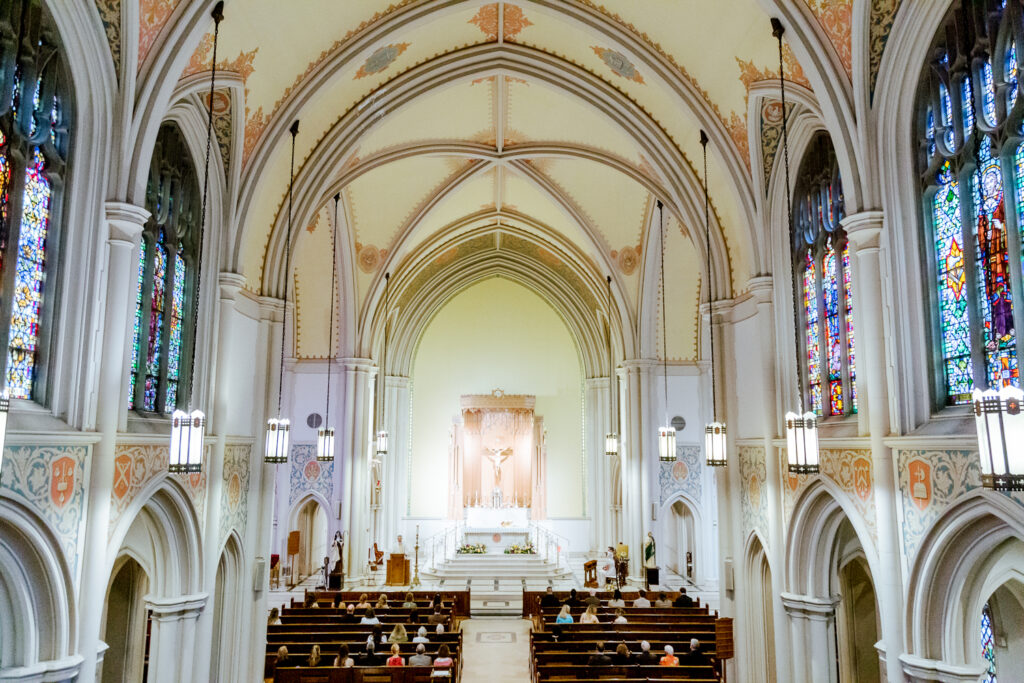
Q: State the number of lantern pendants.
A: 10